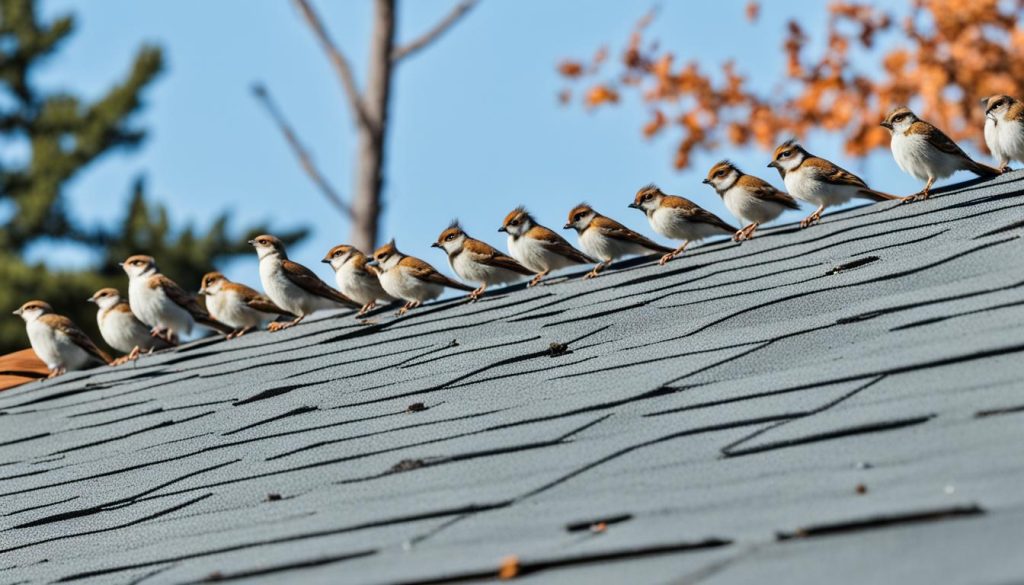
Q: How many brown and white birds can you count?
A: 15